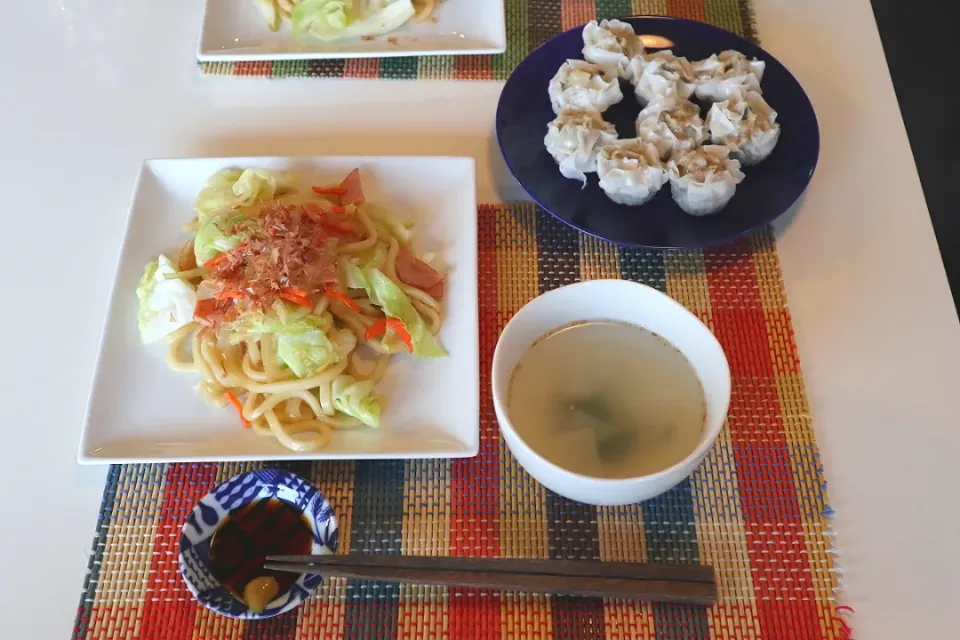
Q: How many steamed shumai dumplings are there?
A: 9